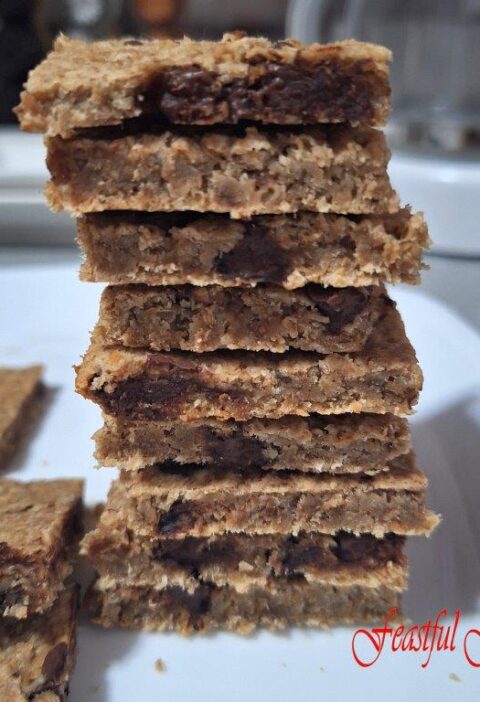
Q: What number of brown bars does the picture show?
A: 12